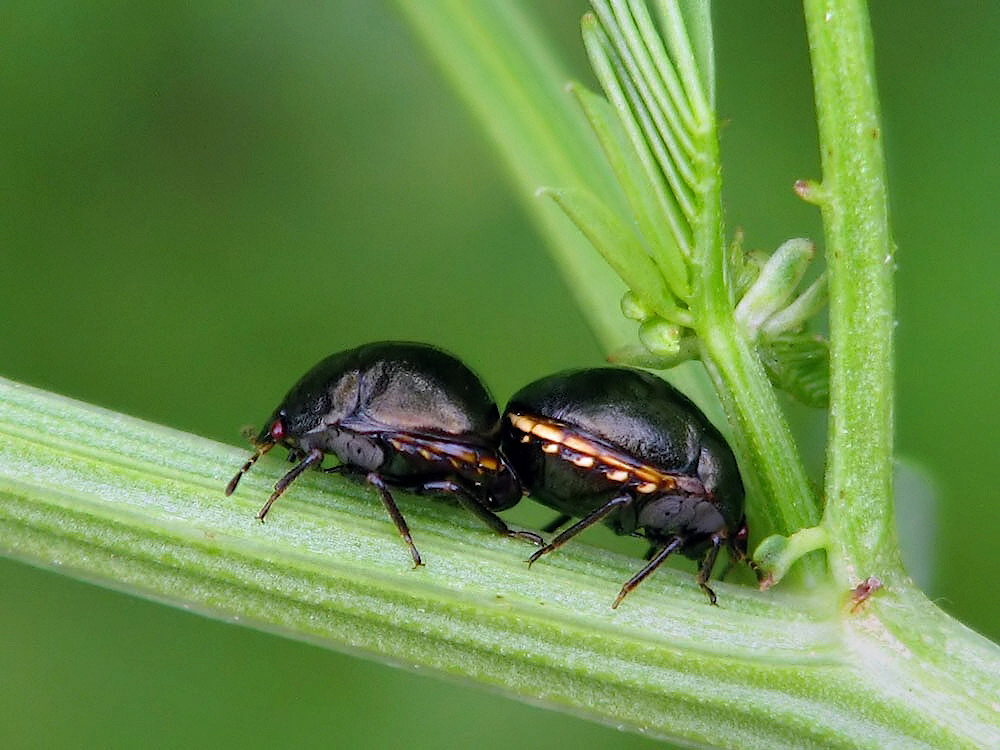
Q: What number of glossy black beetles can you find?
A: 2